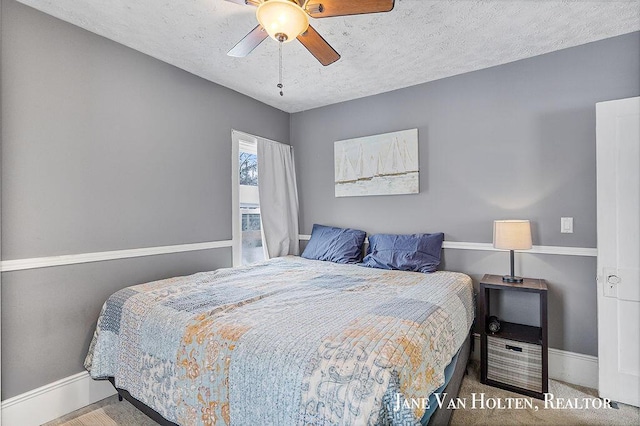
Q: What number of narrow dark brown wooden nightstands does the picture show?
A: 1